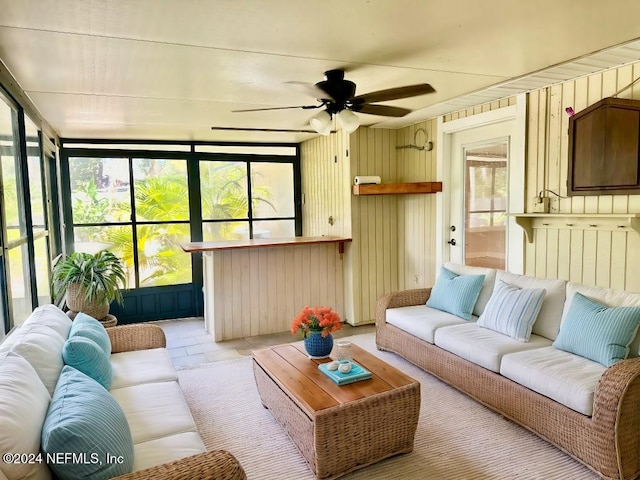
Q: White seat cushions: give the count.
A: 6